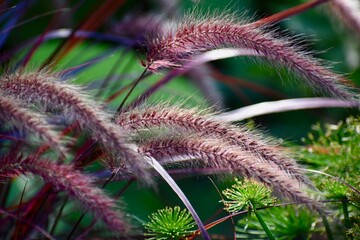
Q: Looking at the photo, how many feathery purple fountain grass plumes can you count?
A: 6